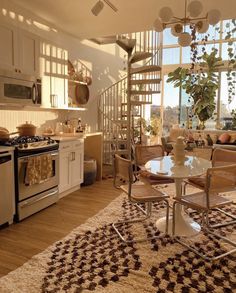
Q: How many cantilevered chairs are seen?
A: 4